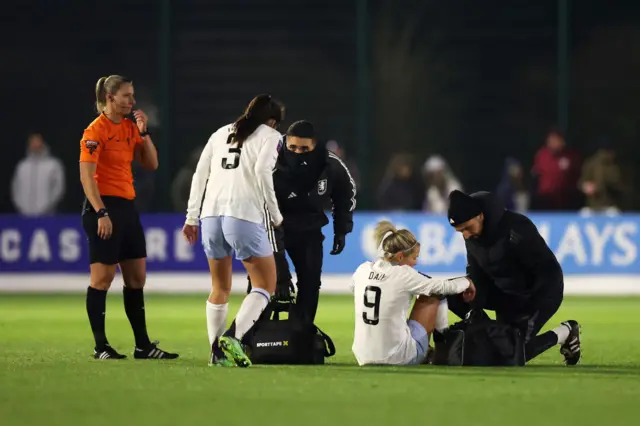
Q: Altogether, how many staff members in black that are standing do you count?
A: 1